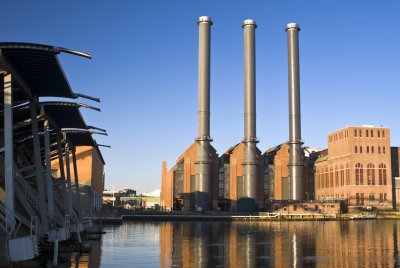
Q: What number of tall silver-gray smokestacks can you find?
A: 3